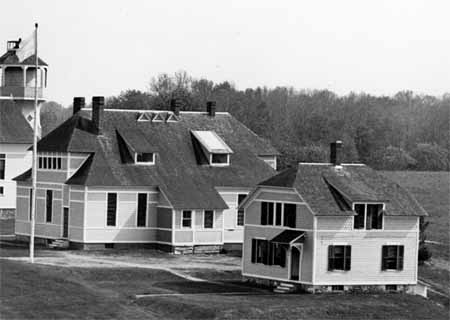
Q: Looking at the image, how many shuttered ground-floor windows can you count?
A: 4